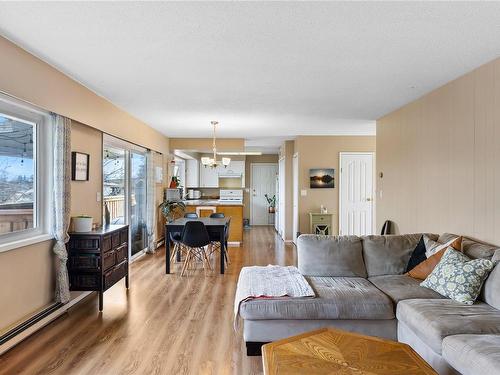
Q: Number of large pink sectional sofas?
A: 0